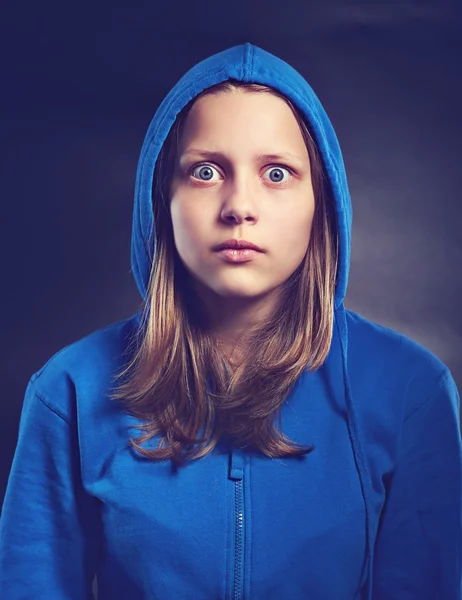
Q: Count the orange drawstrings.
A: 0